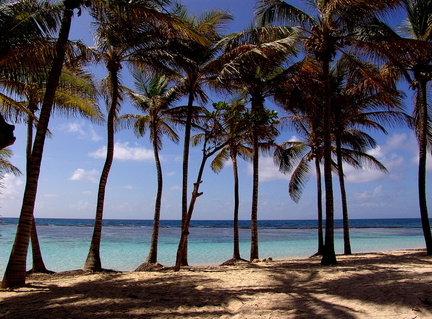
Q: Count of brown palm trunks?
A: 11